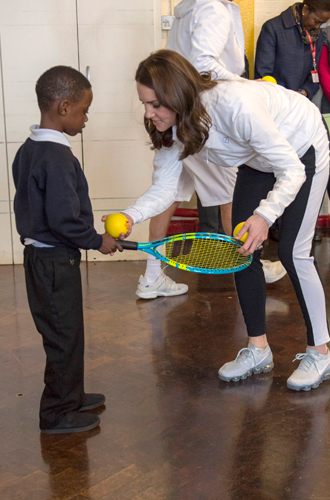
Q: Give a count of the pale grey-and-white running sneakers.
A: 2